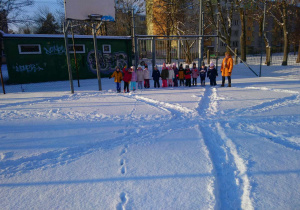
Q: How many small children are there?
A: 14